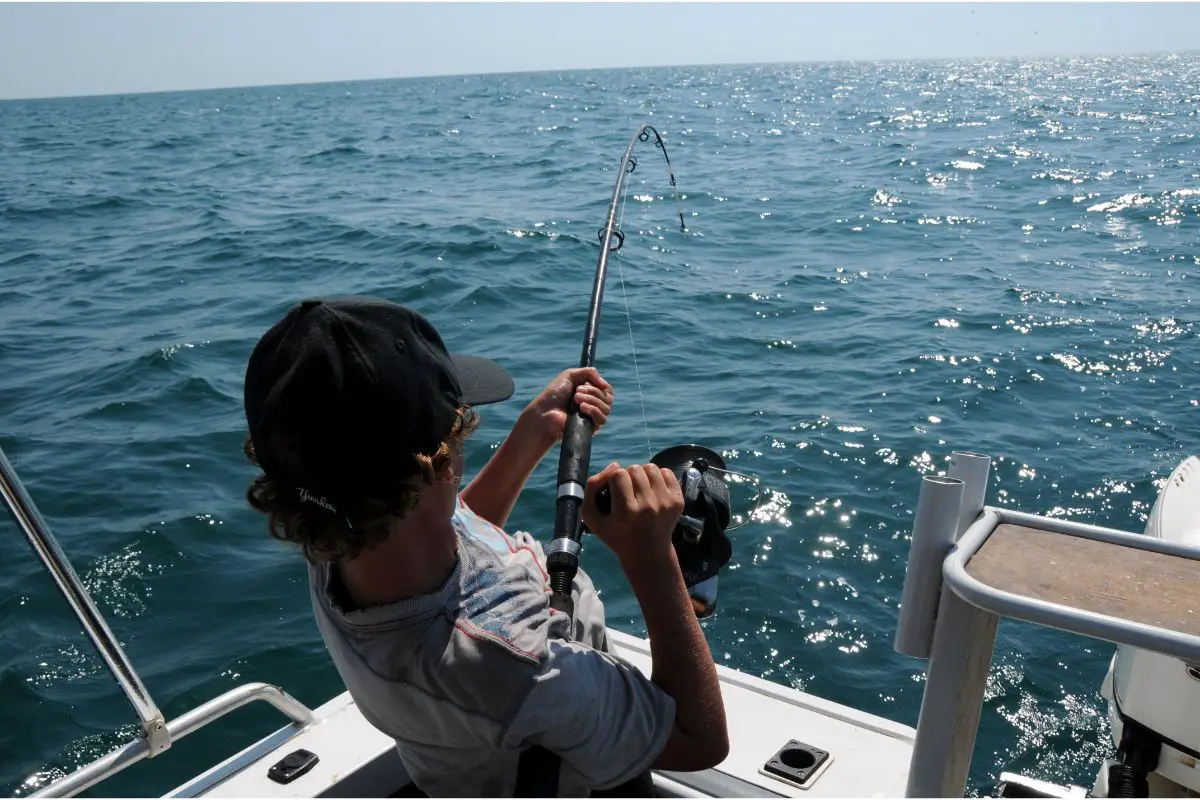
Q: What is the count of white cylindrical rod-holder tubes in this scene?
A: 2